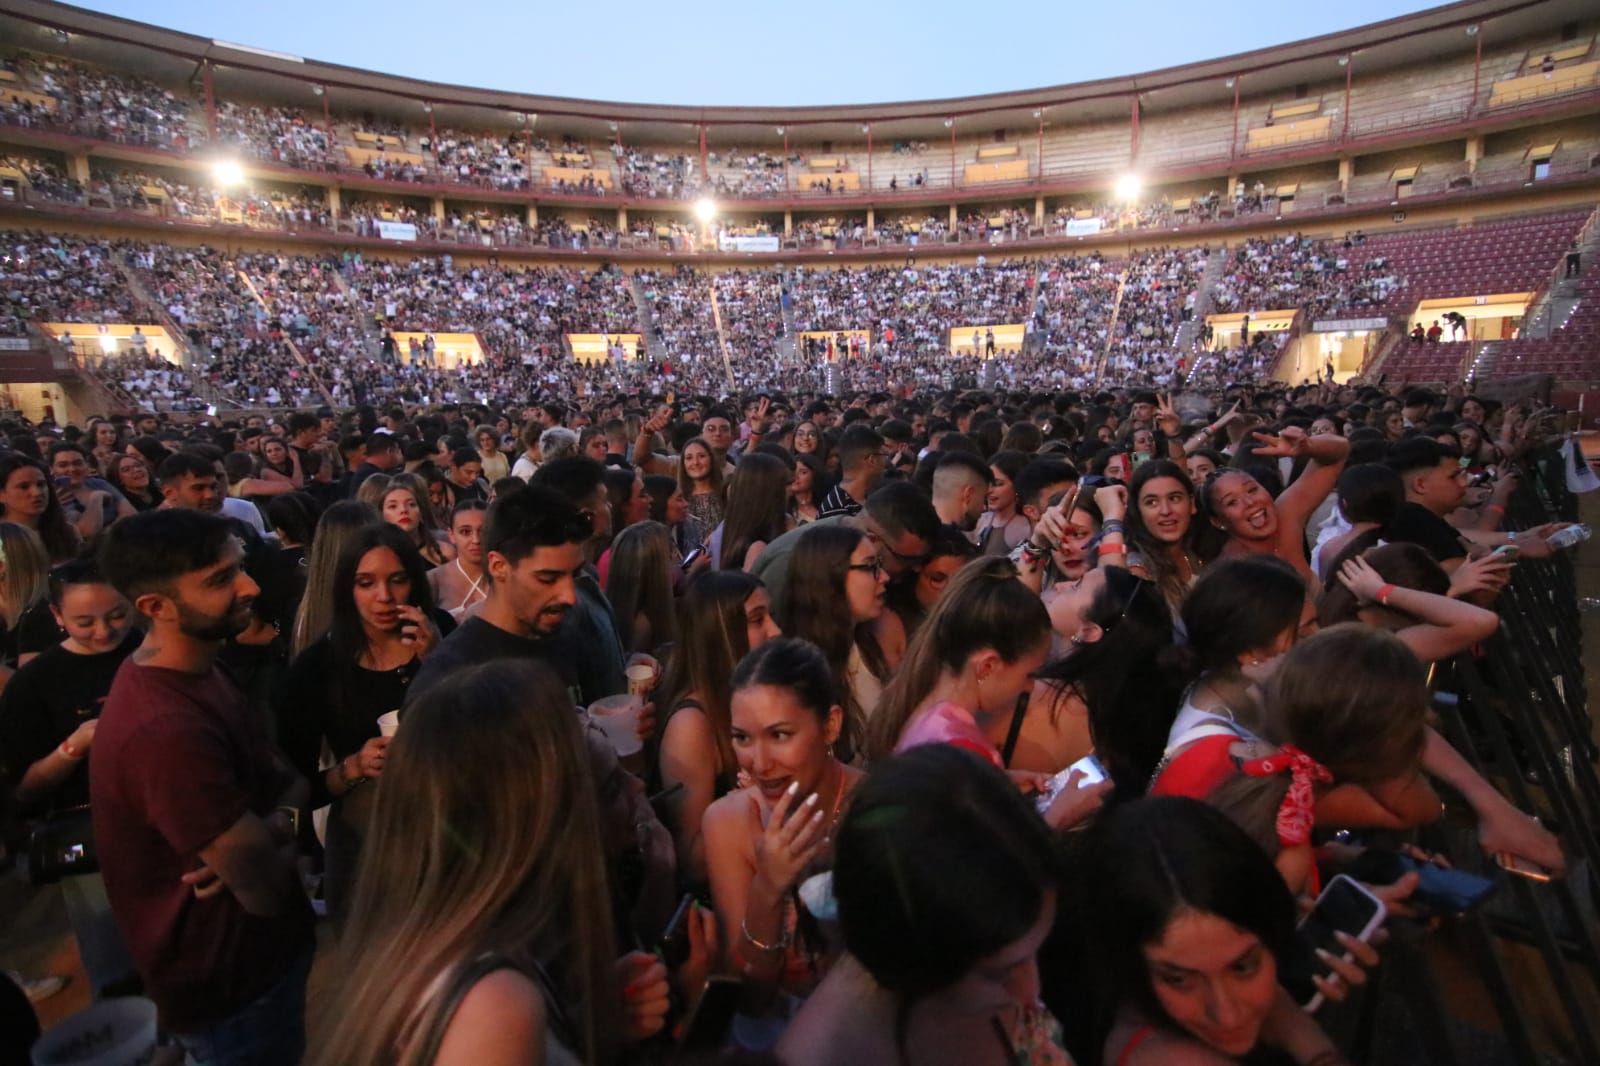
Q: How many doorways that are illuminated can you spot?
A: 9